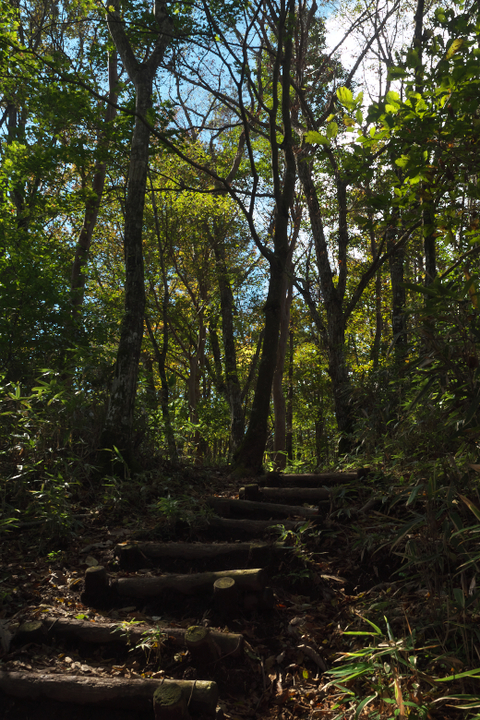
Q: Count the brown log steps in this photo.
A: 8